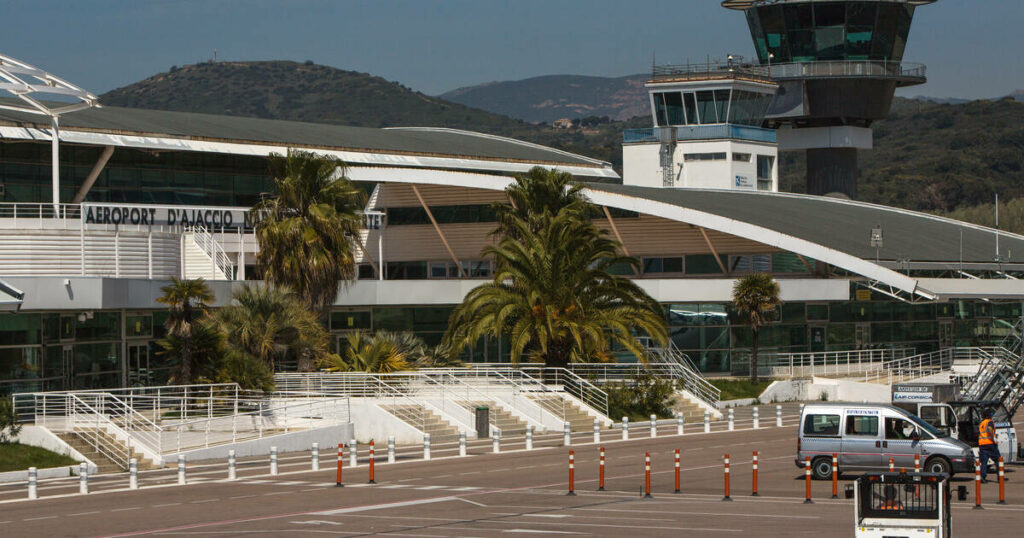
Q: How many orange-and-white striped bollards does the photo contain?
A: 14